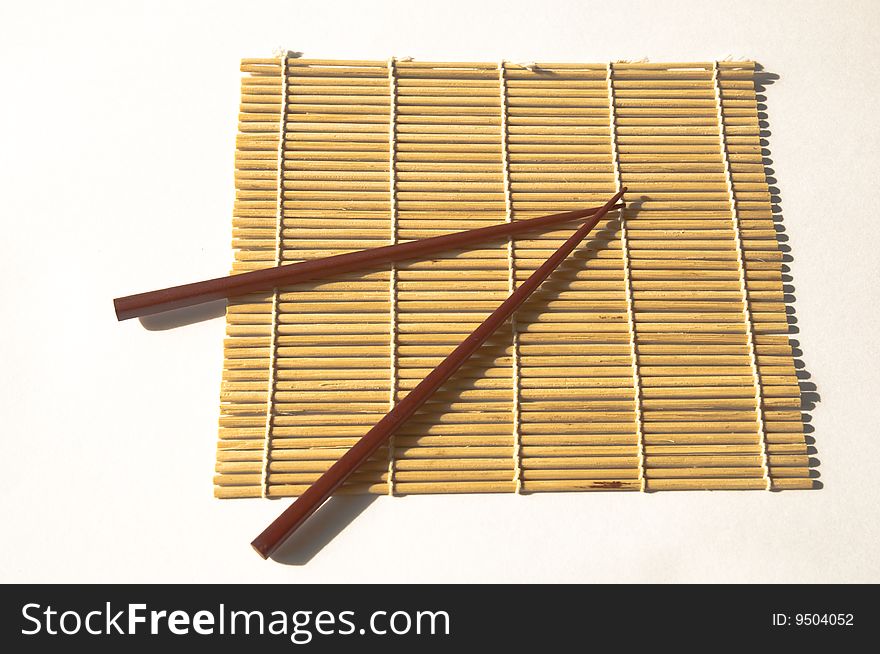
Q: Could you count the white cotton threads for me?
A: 5